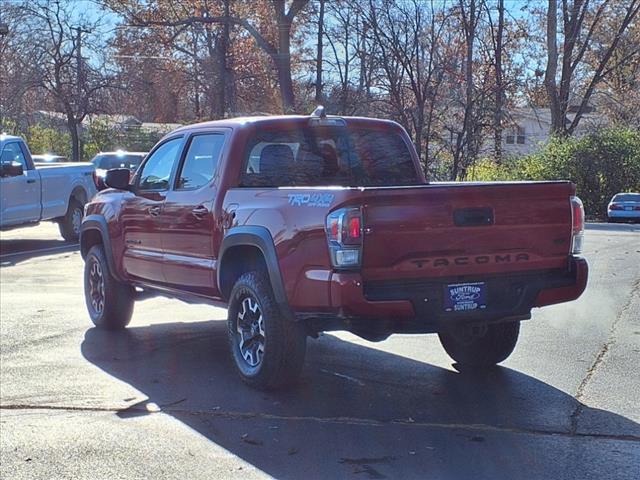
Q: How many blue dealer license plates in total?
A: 1